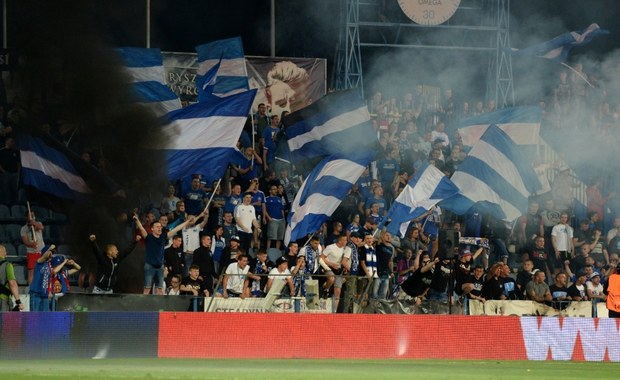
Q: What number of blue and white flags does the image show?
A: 10